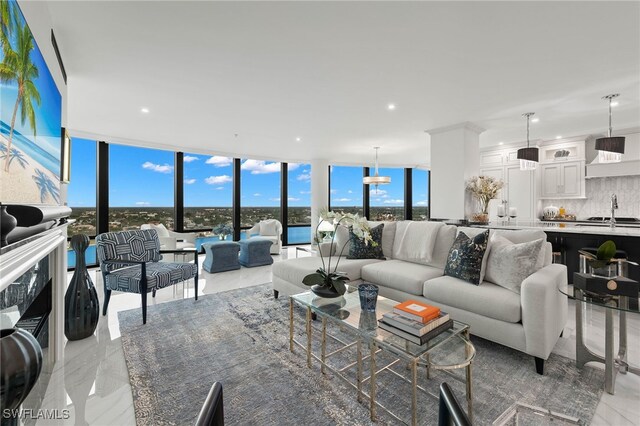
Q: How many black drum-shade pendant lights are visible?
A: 2